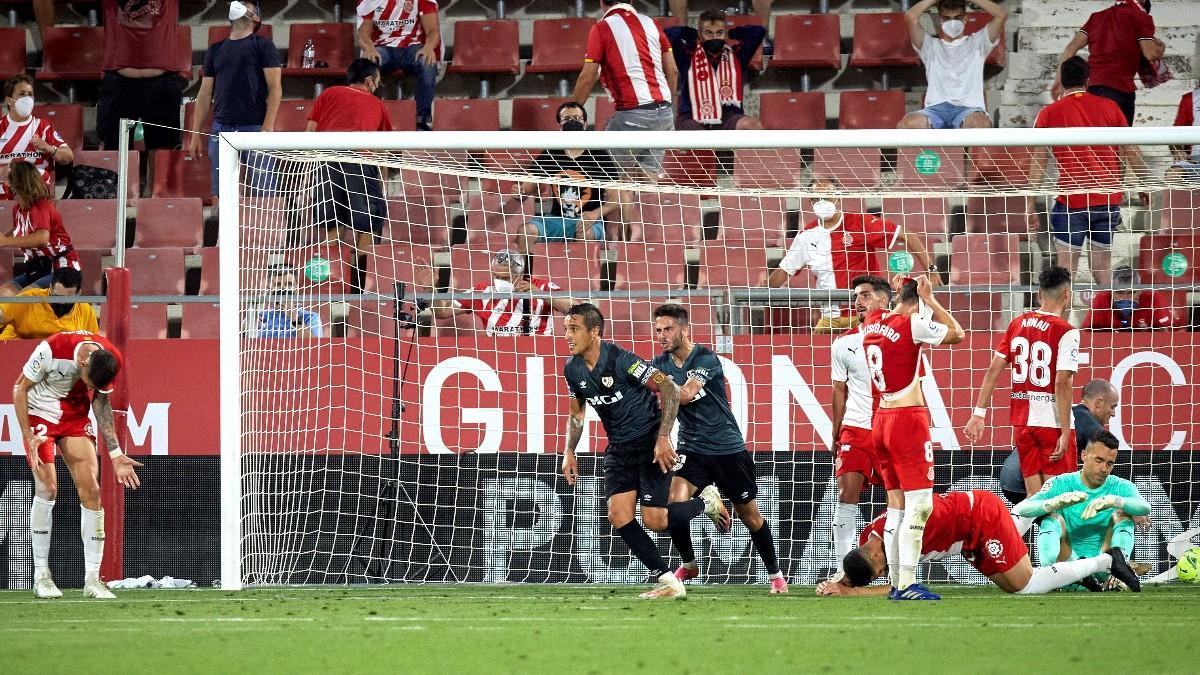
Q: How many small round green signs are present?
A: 4